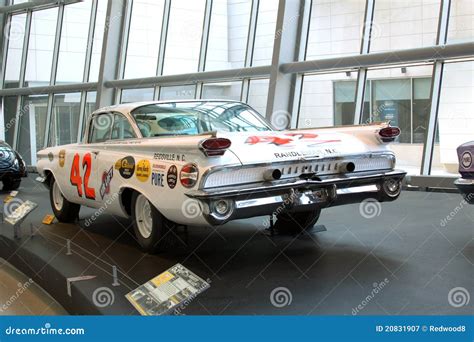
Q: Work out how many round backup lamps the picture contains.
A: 2